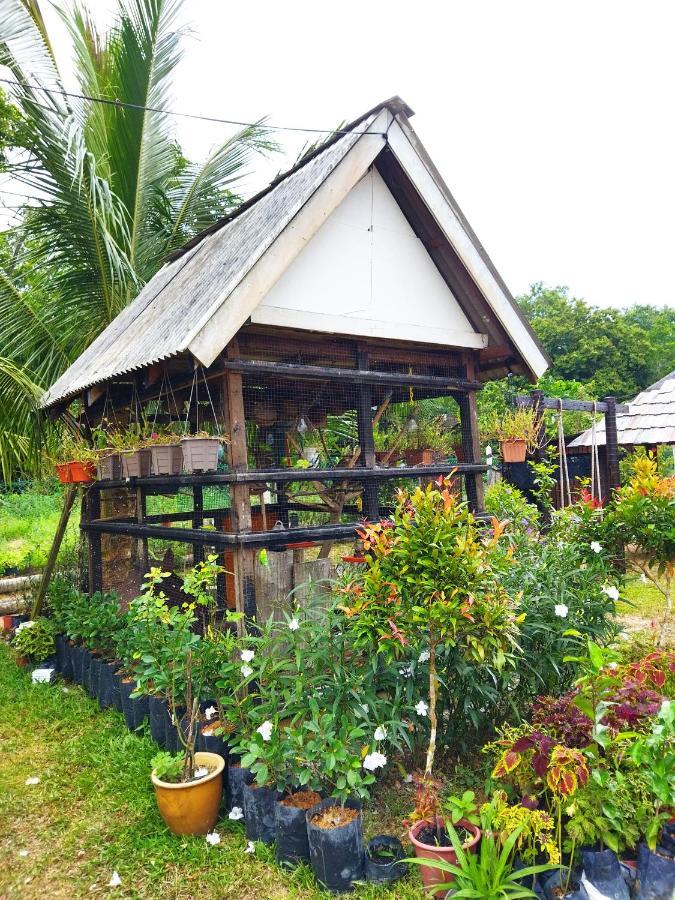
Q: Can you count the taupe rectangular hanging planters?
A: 4